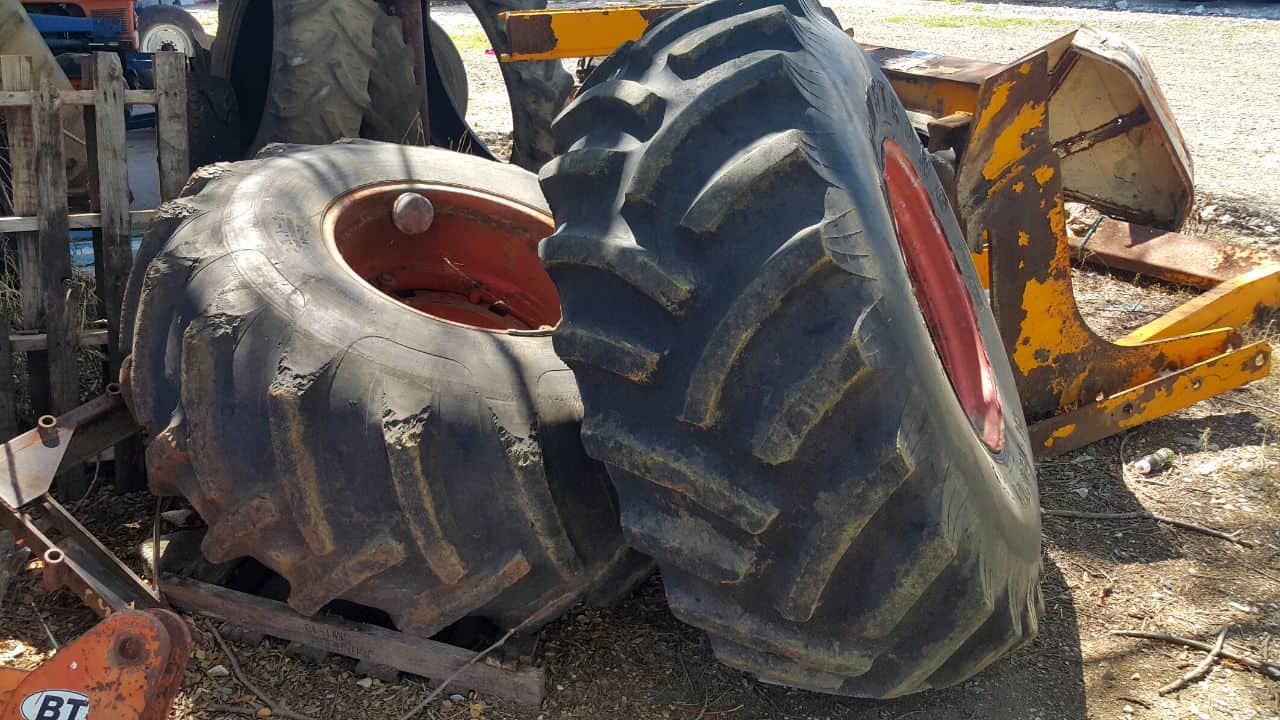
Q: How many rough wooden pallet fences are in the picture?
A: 1